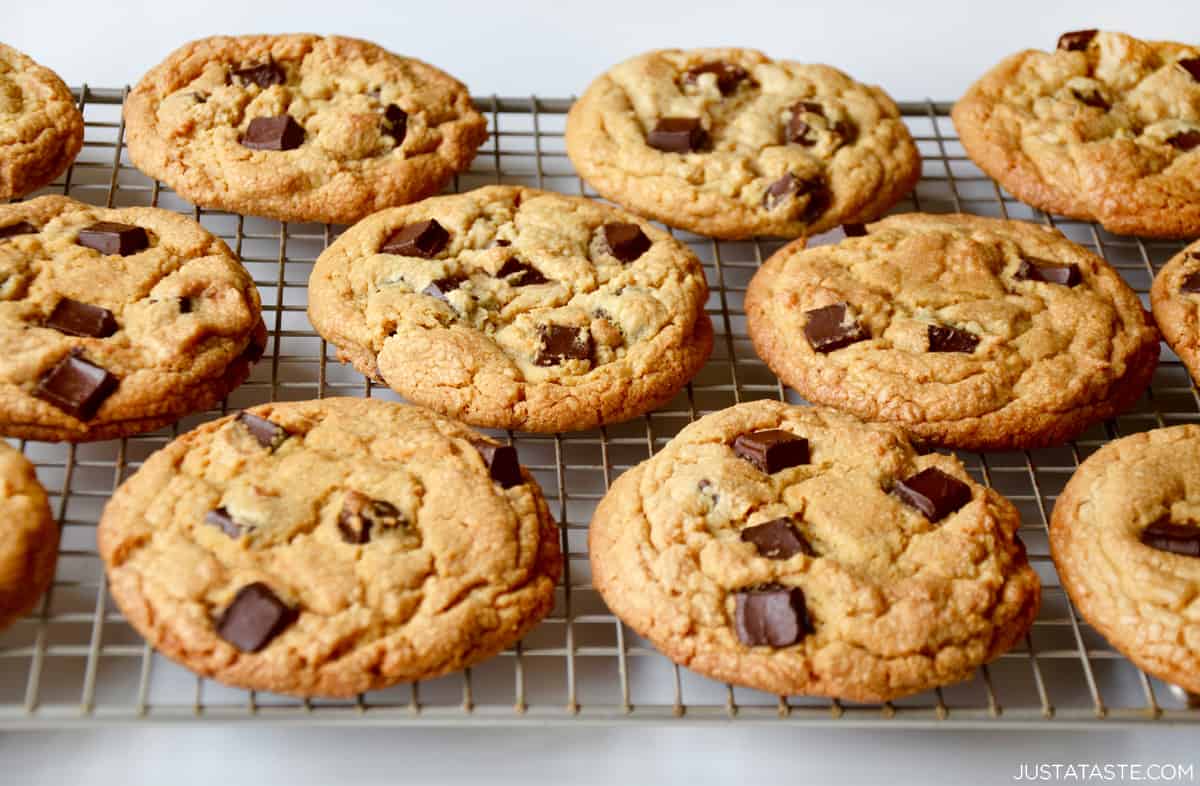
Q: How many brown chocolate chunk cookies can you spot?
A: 12